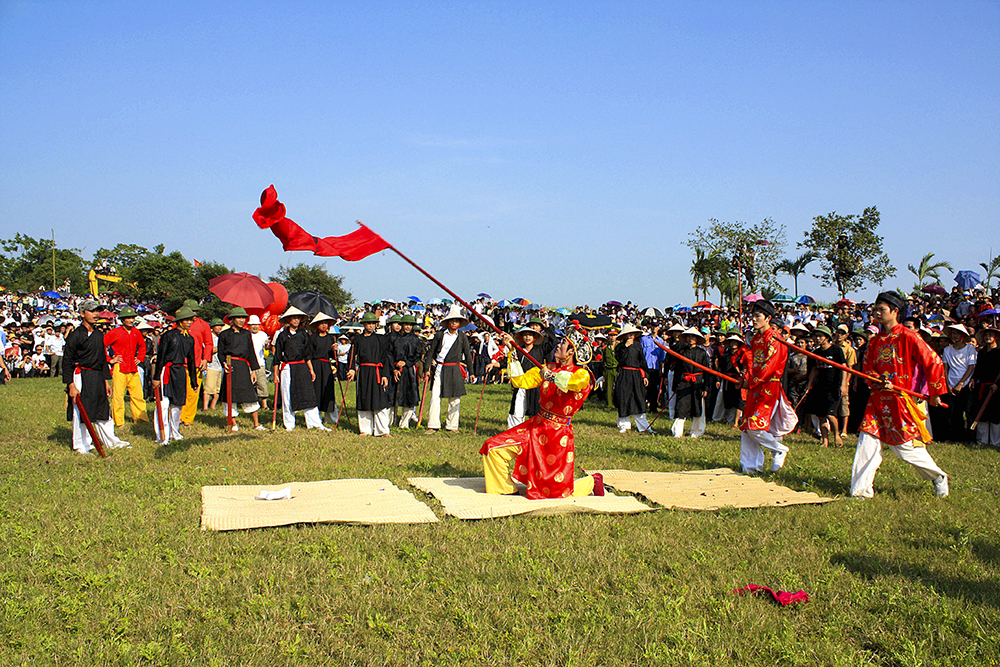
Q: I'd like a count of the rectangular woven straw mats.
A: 3